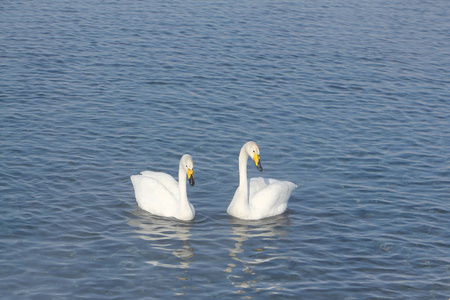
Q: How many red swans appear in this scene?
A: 0